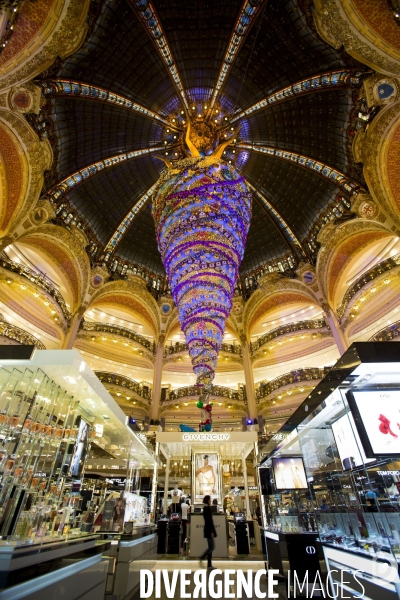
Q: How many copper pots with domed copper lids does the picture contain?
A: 0